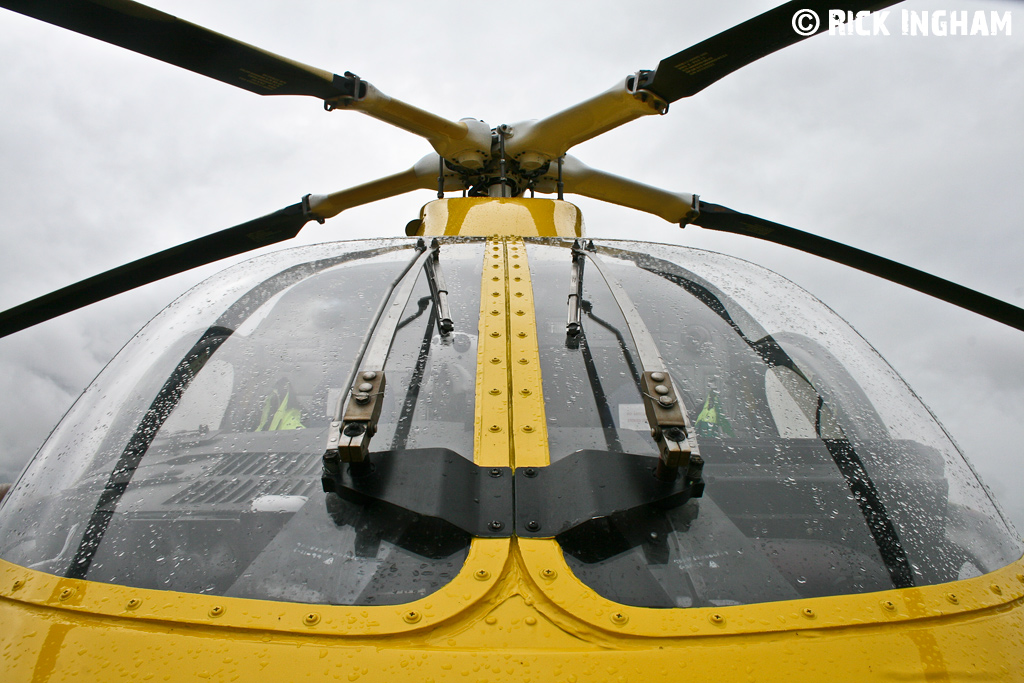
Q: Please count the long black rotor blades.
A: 4